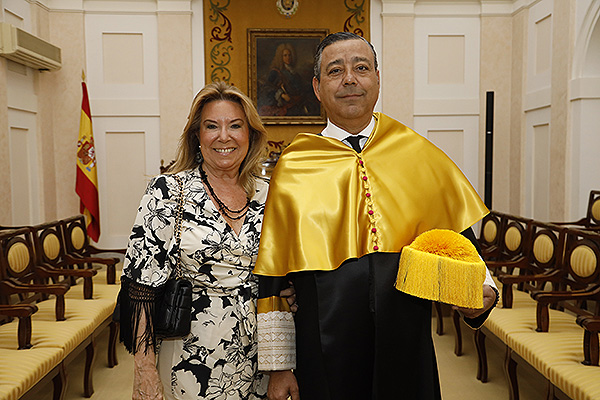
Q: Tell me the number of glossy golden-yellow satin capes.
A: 1